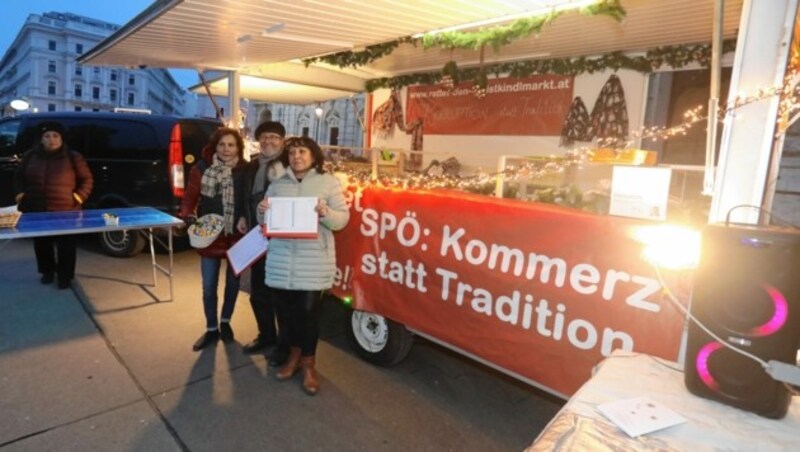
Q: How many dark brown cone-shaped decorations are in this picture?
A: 2